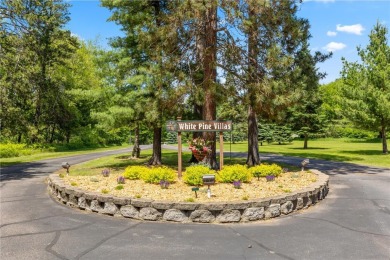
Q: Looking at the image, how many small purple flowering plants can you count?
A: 5